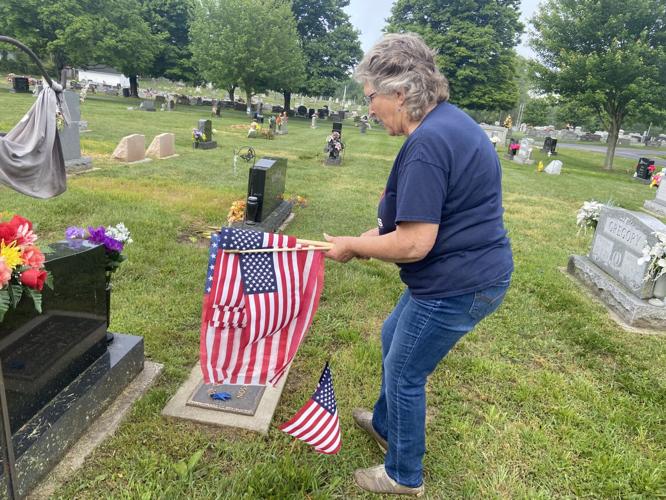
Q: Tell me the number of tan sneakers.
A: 2